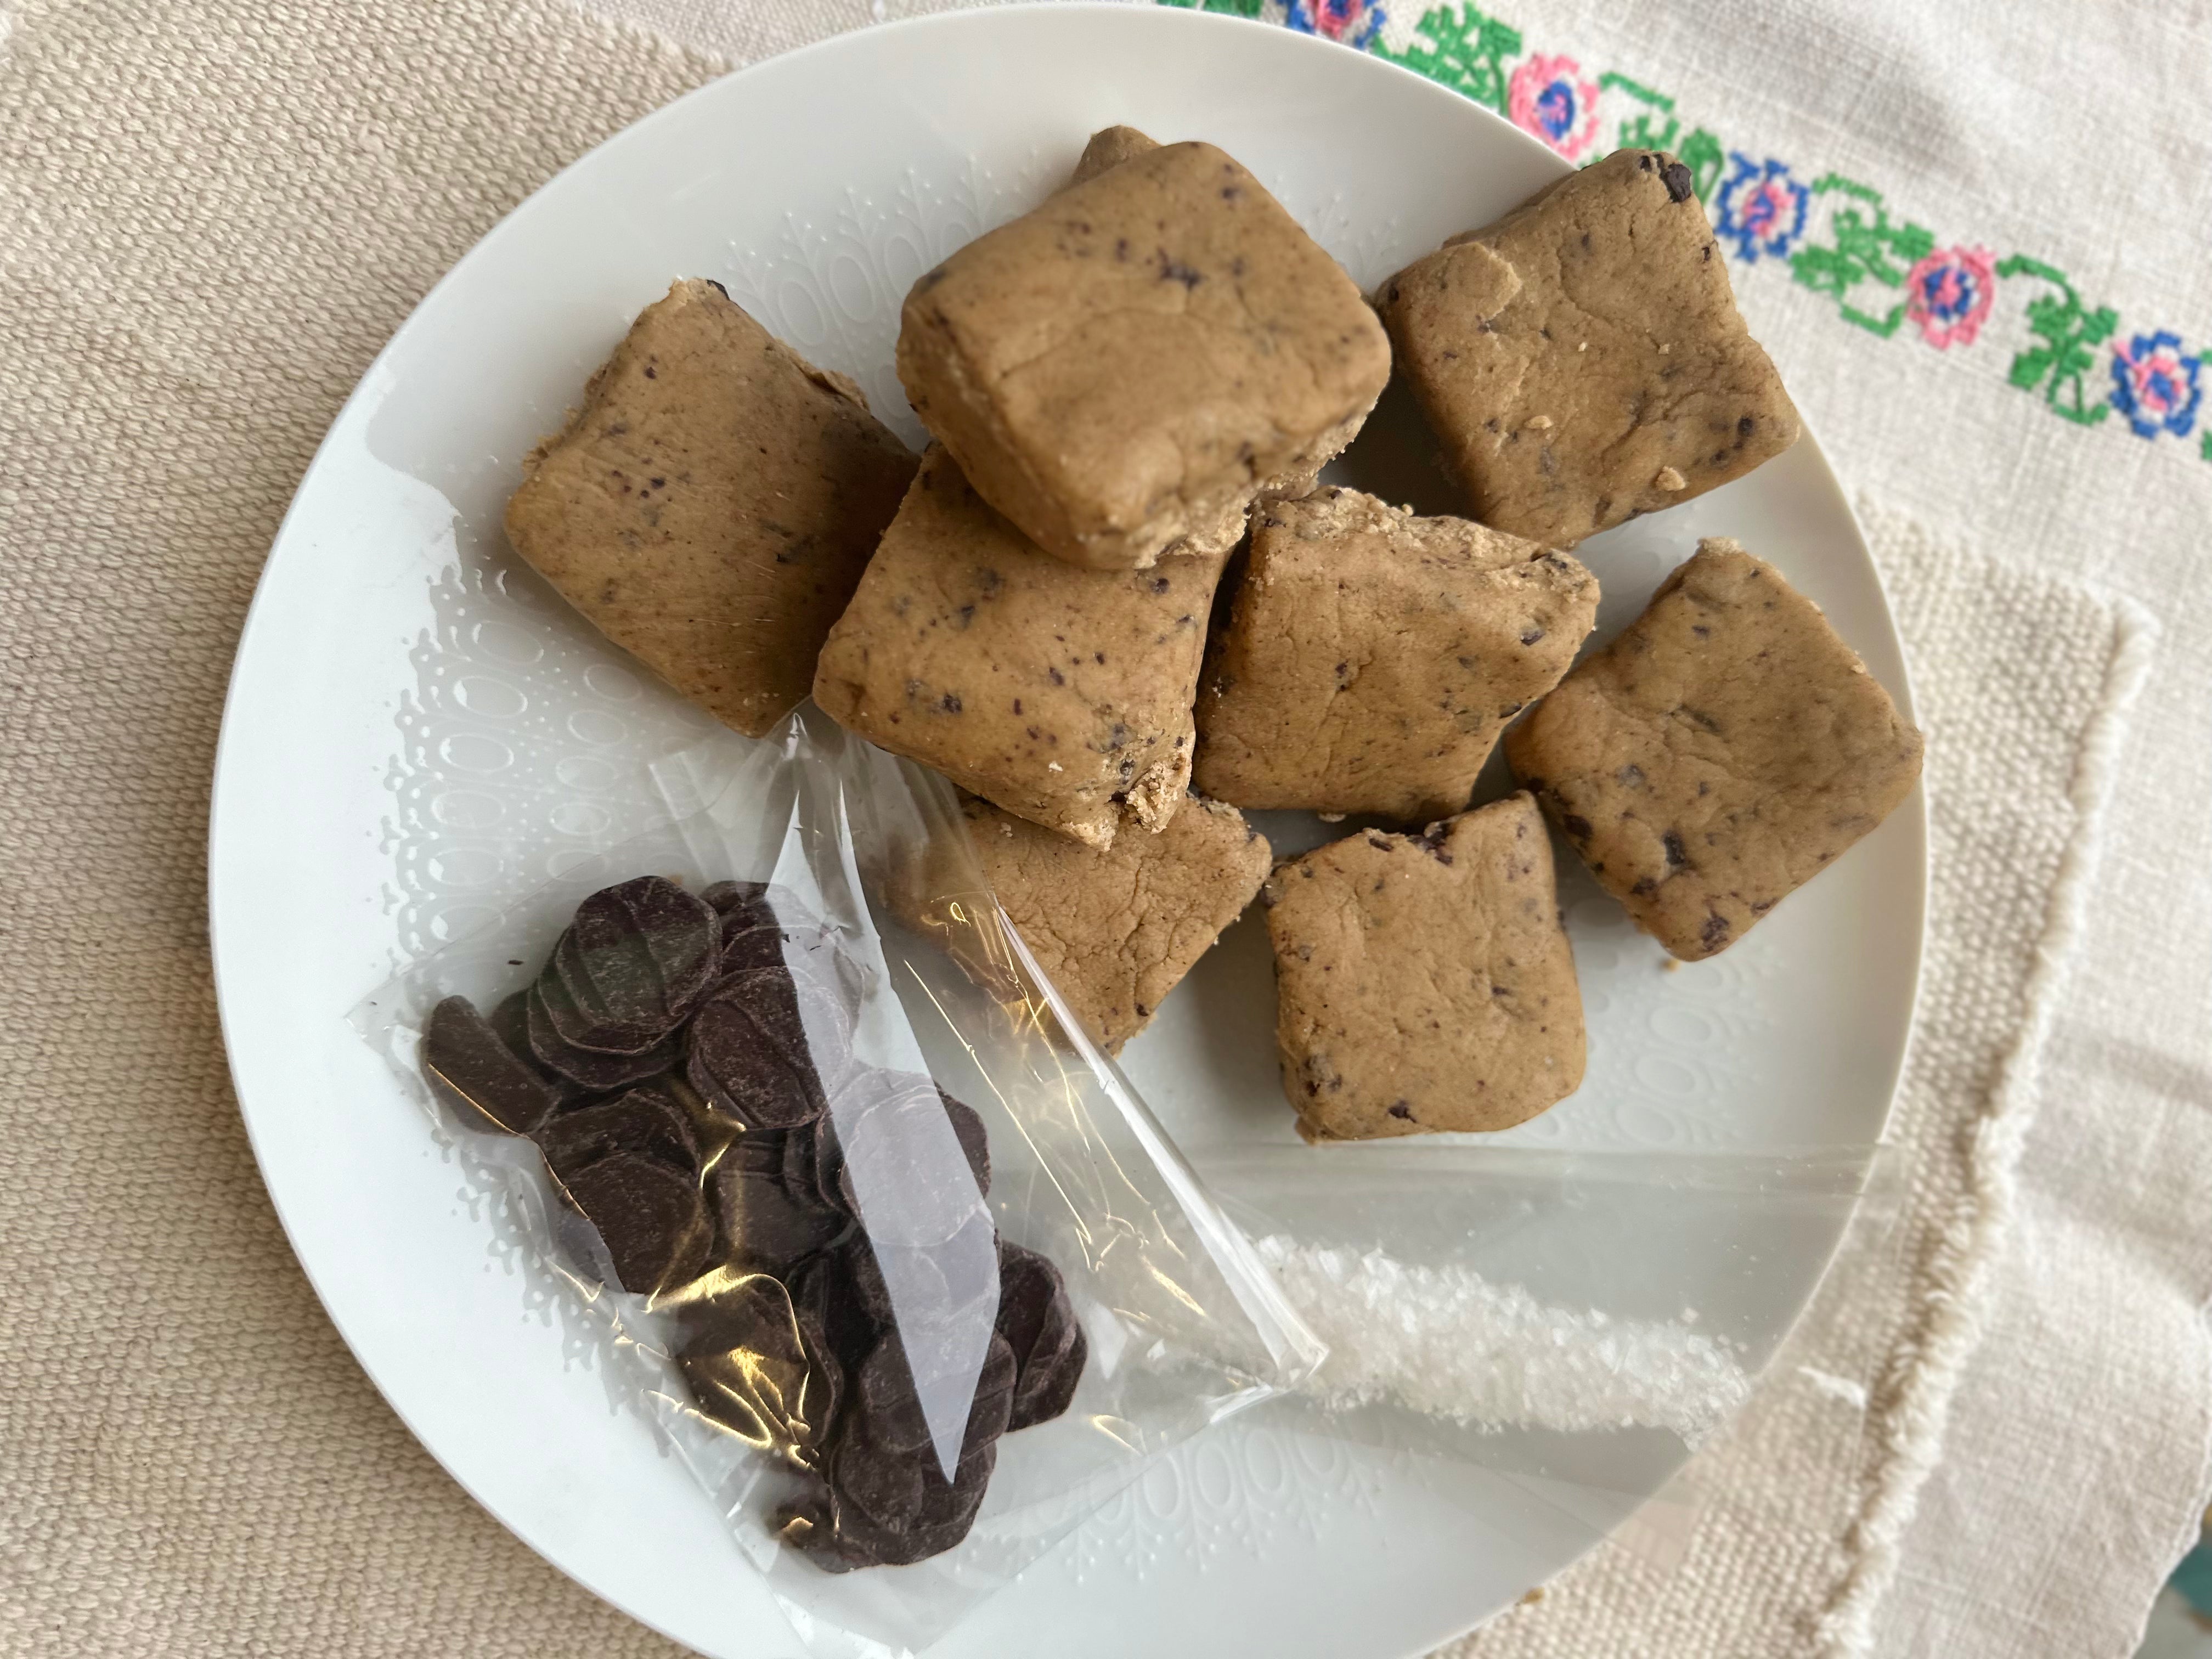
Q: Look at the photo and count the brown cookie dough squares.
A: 9